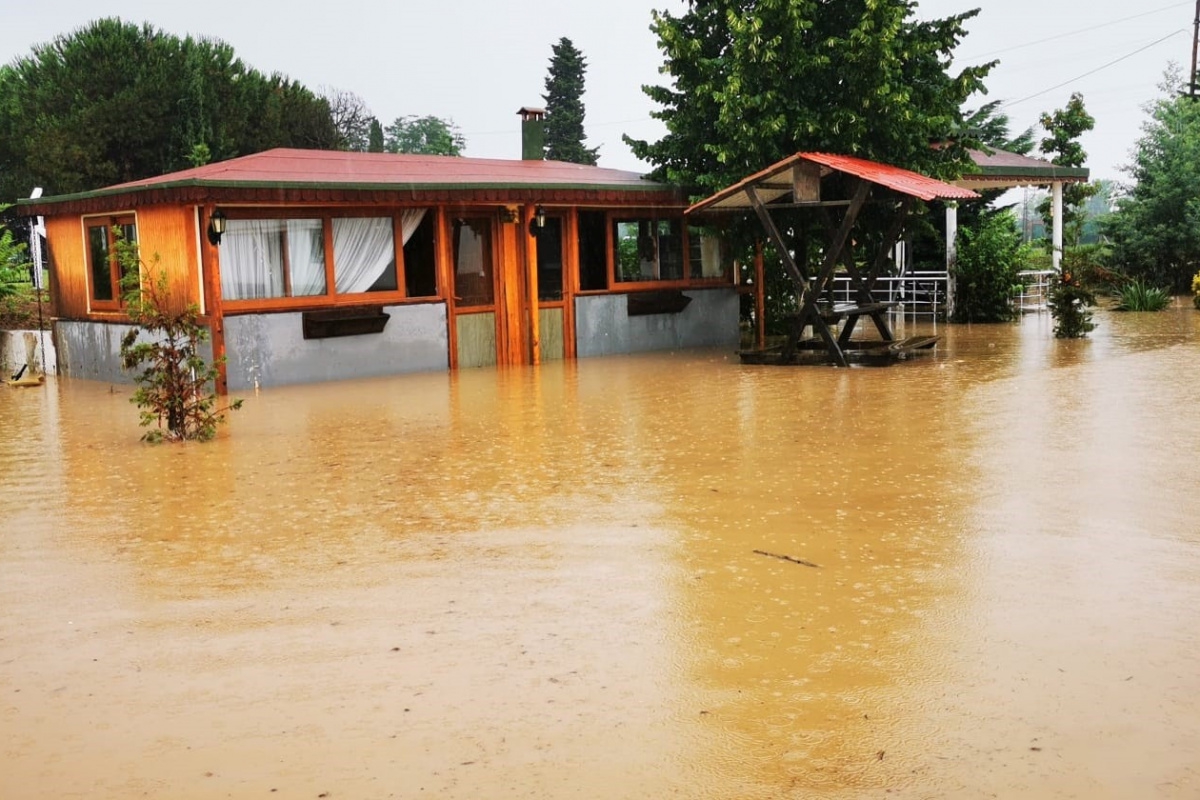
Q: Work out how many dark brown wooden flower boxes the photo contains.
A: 2